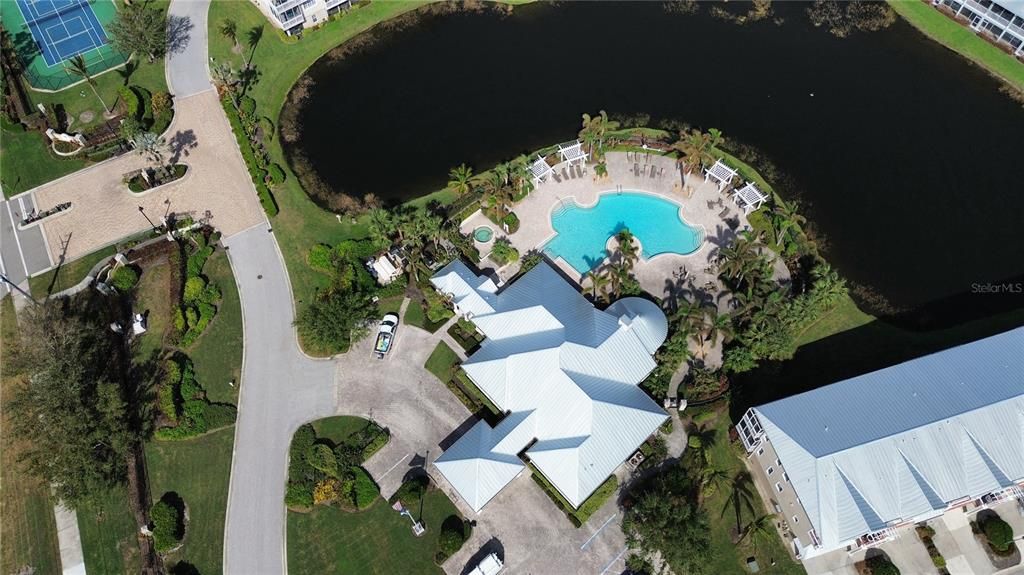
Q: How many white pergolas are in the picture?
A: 4